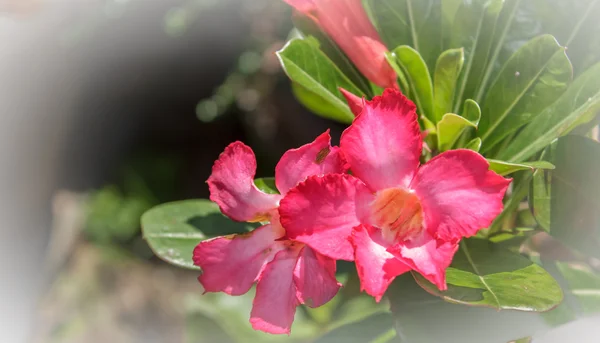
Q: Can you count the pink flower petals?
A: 10